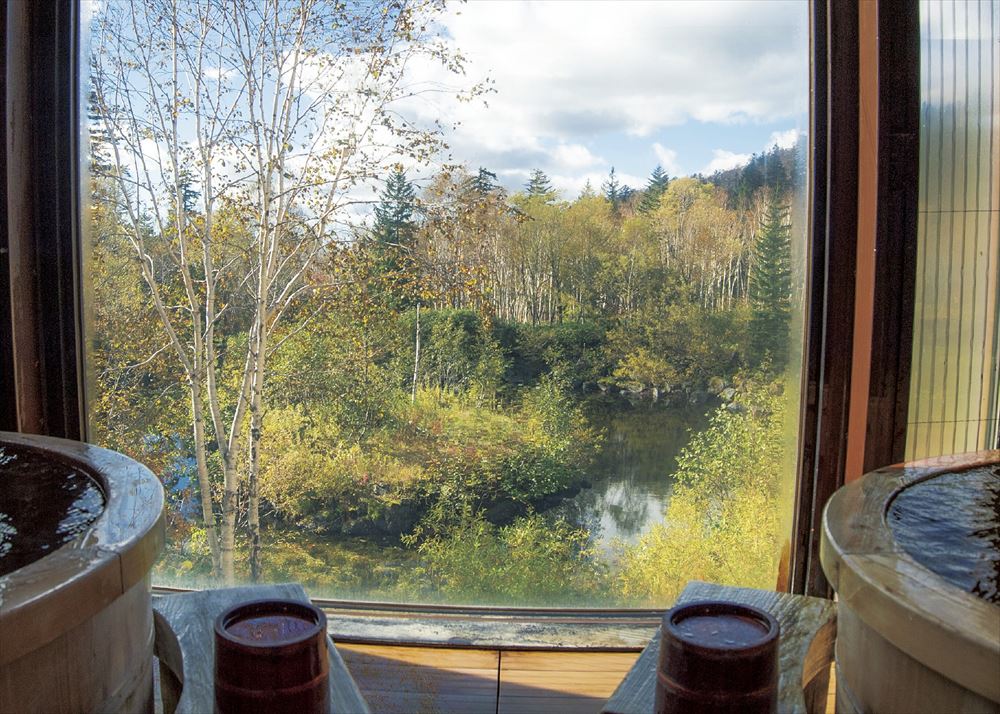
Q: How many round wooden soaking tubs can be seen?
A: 2